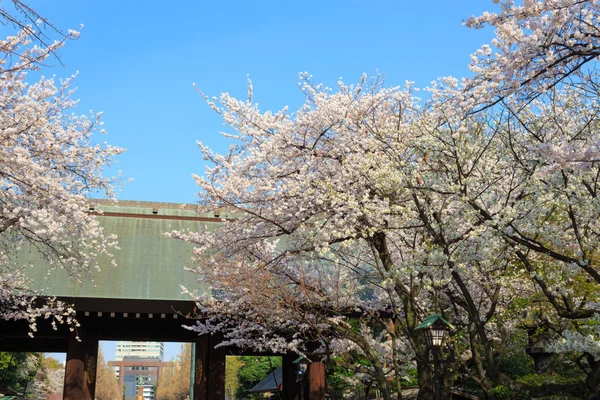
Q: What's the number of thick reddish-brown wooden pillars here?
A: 3